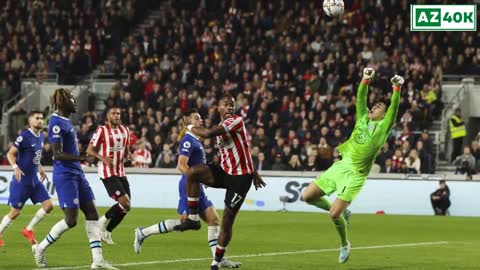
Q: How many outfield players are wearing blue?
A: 3